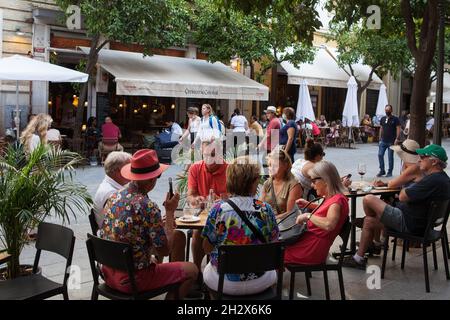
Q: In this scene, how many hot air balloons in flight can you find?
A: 0